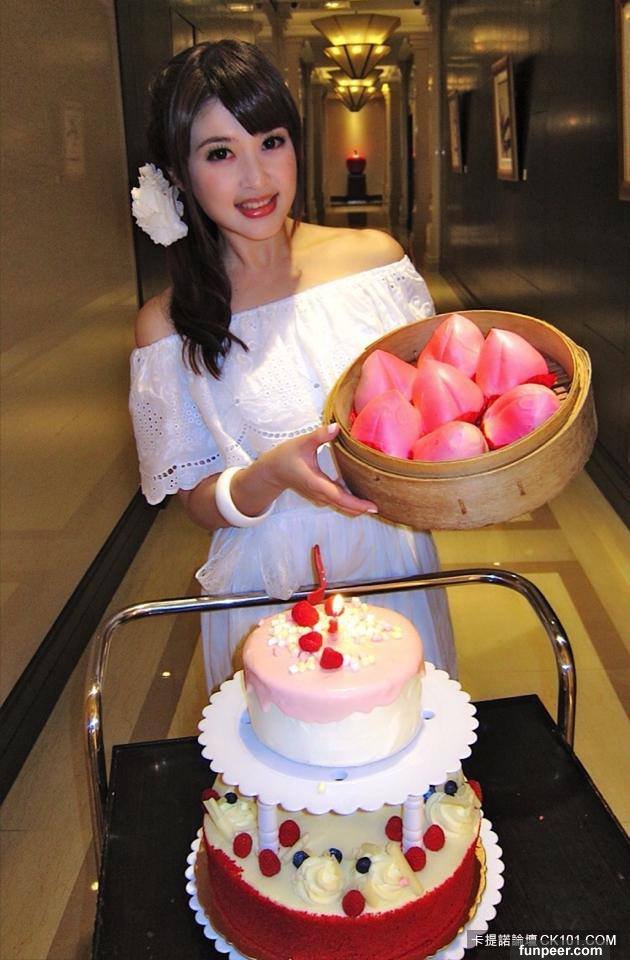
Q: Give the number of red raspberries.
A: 13